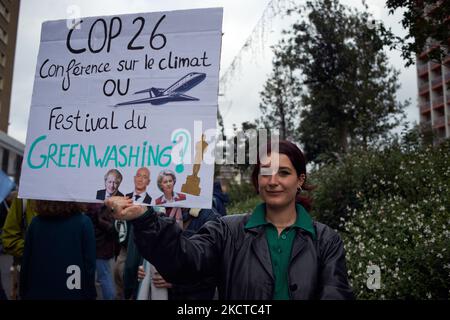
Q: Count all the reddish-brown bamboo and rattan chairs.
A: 0